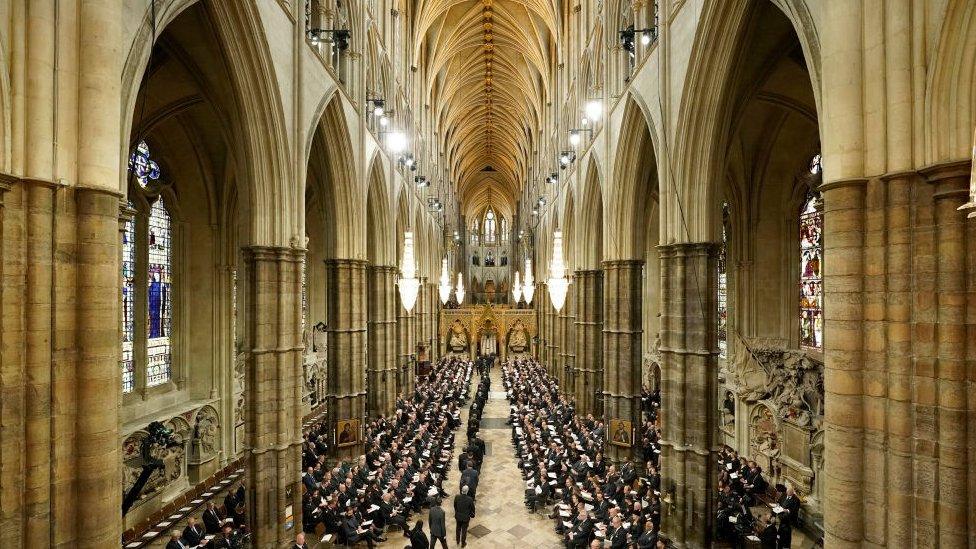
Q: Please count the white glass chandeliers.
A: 6